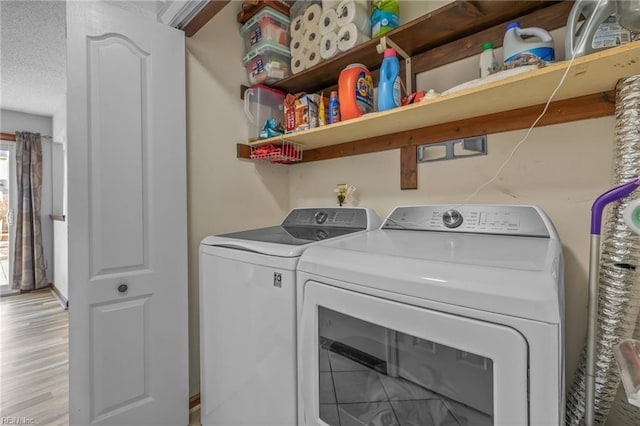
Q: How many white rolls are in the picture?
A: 10